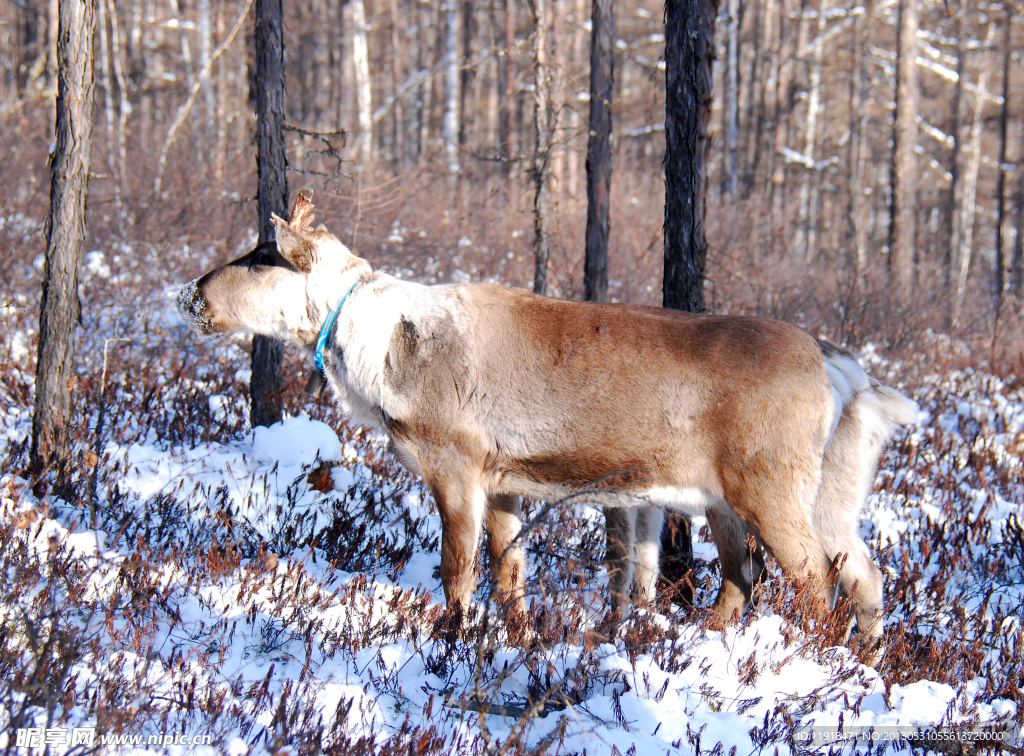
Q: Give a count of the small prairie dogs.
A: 0